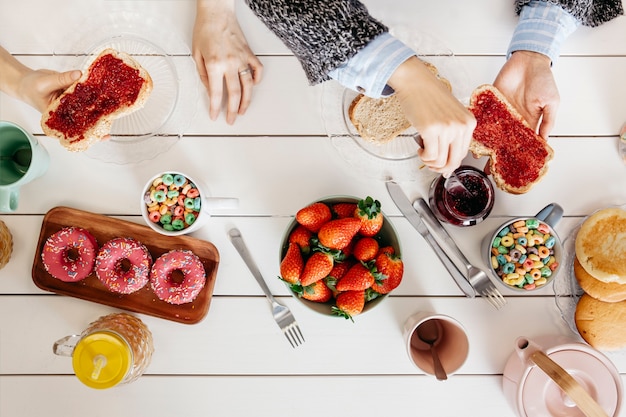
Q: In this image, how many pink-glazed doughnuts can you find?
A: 3